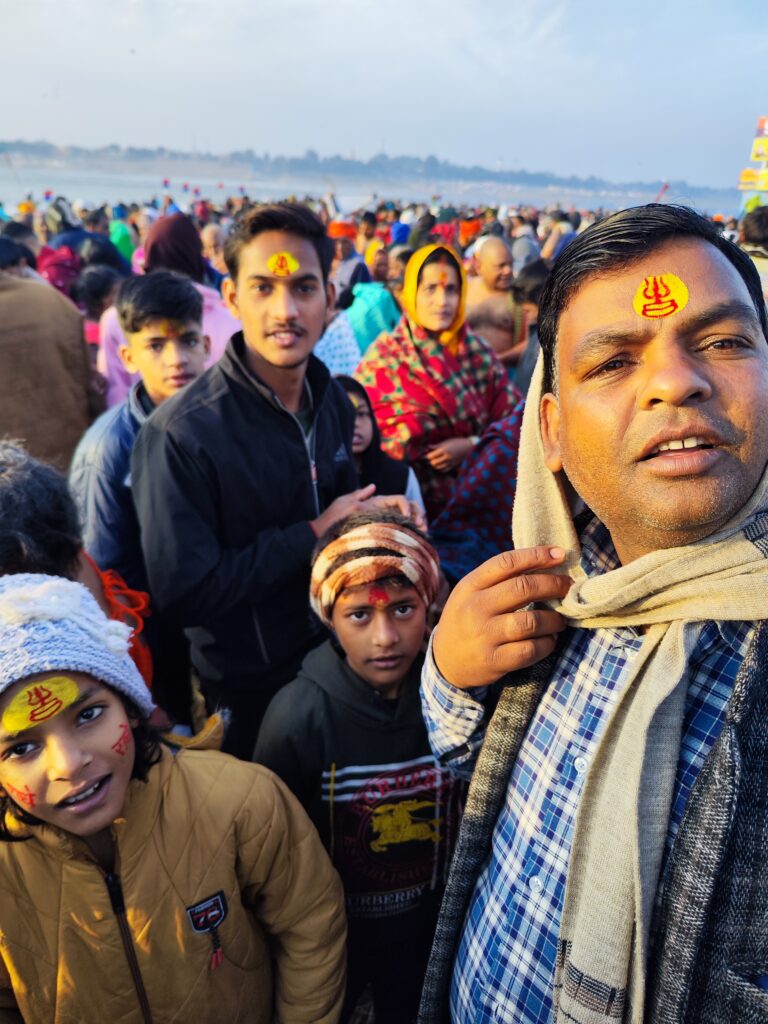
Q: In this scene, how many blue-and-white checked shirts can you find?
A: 1